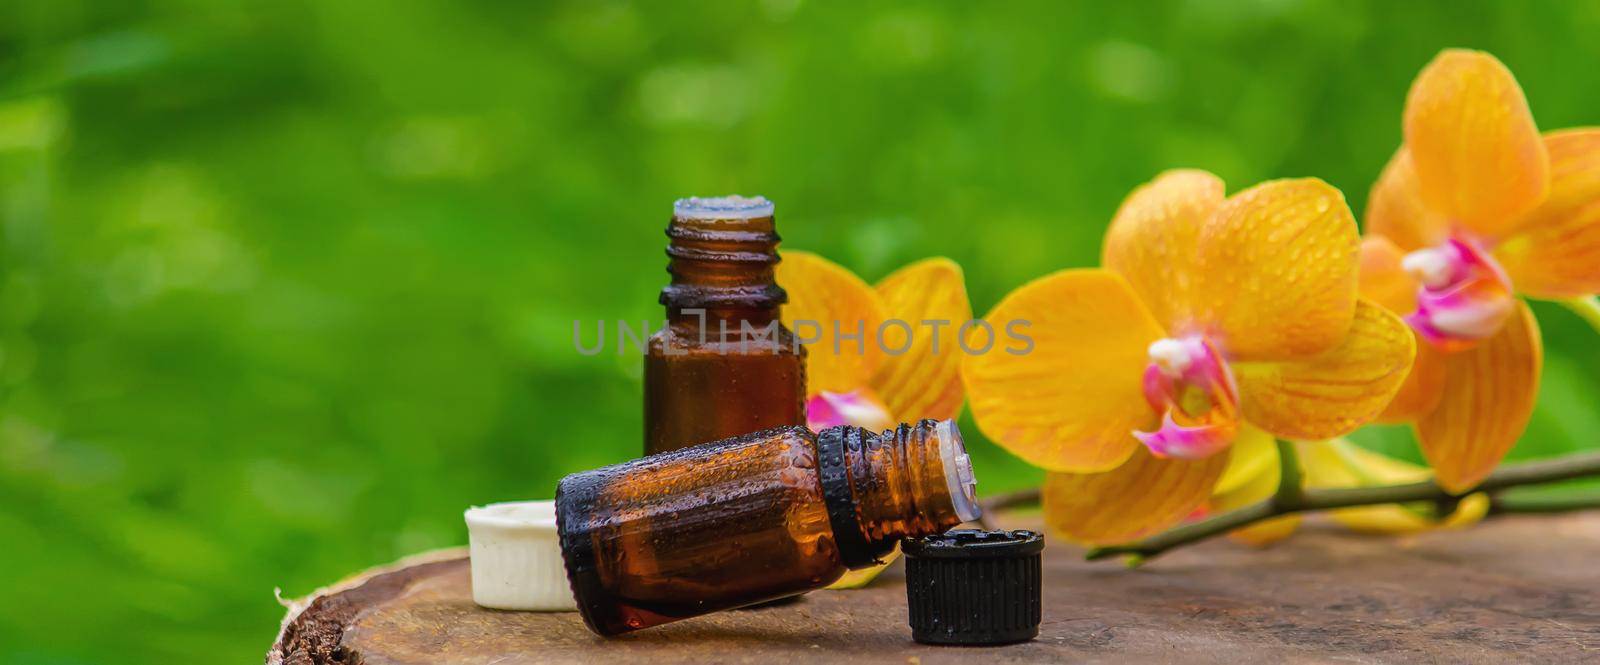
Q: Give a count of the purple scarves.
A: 0